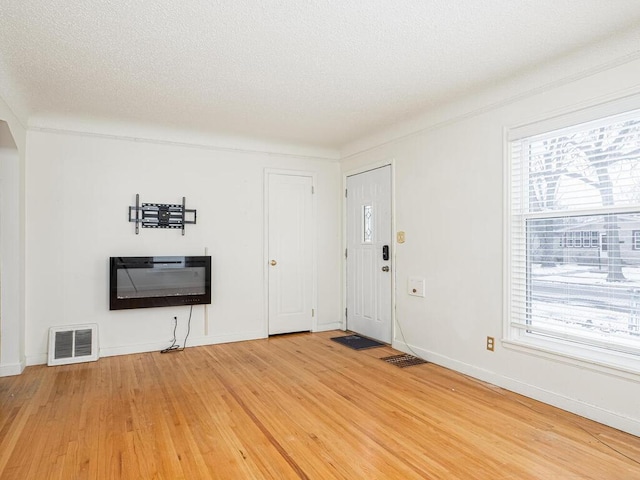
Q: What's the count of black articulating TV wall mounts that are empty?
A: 1